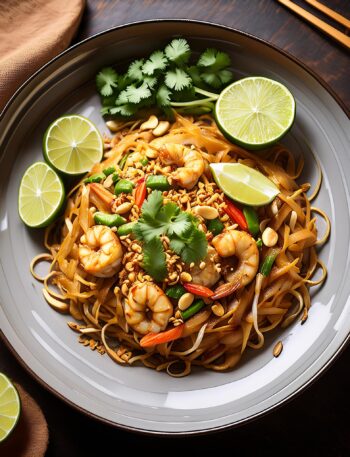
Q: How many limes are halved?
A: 4